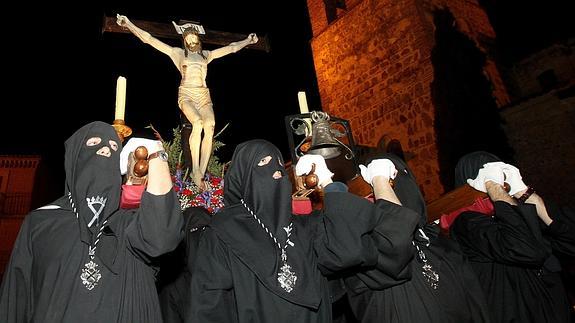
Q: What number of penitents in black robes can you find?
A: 4